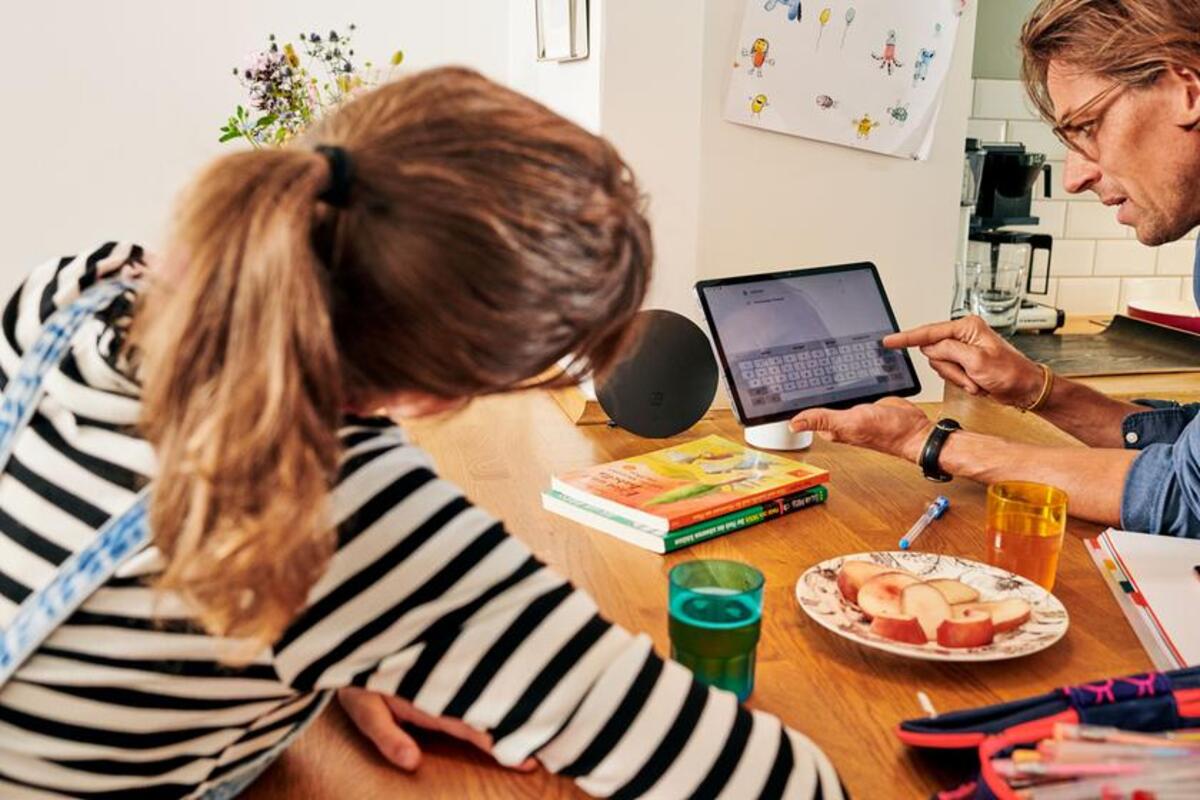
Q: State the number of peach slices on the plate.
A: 7